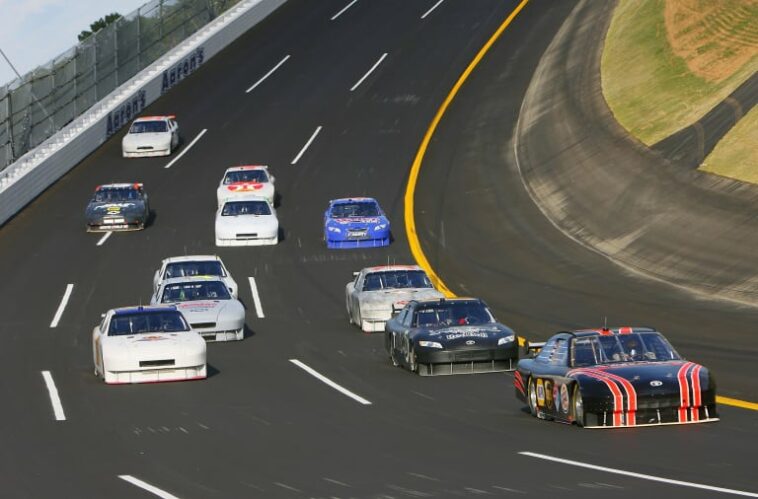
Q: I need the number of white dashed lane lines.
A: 13